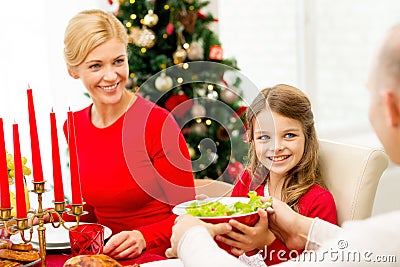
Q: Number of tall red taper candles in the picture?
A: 5